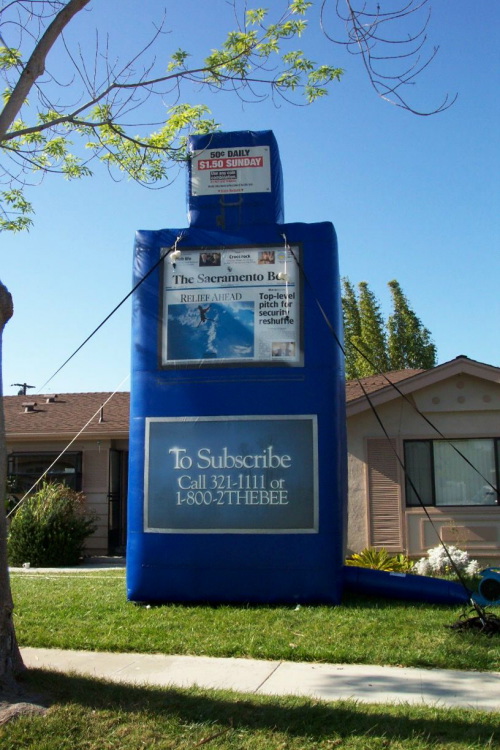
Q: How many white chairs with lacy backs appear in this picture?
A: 0